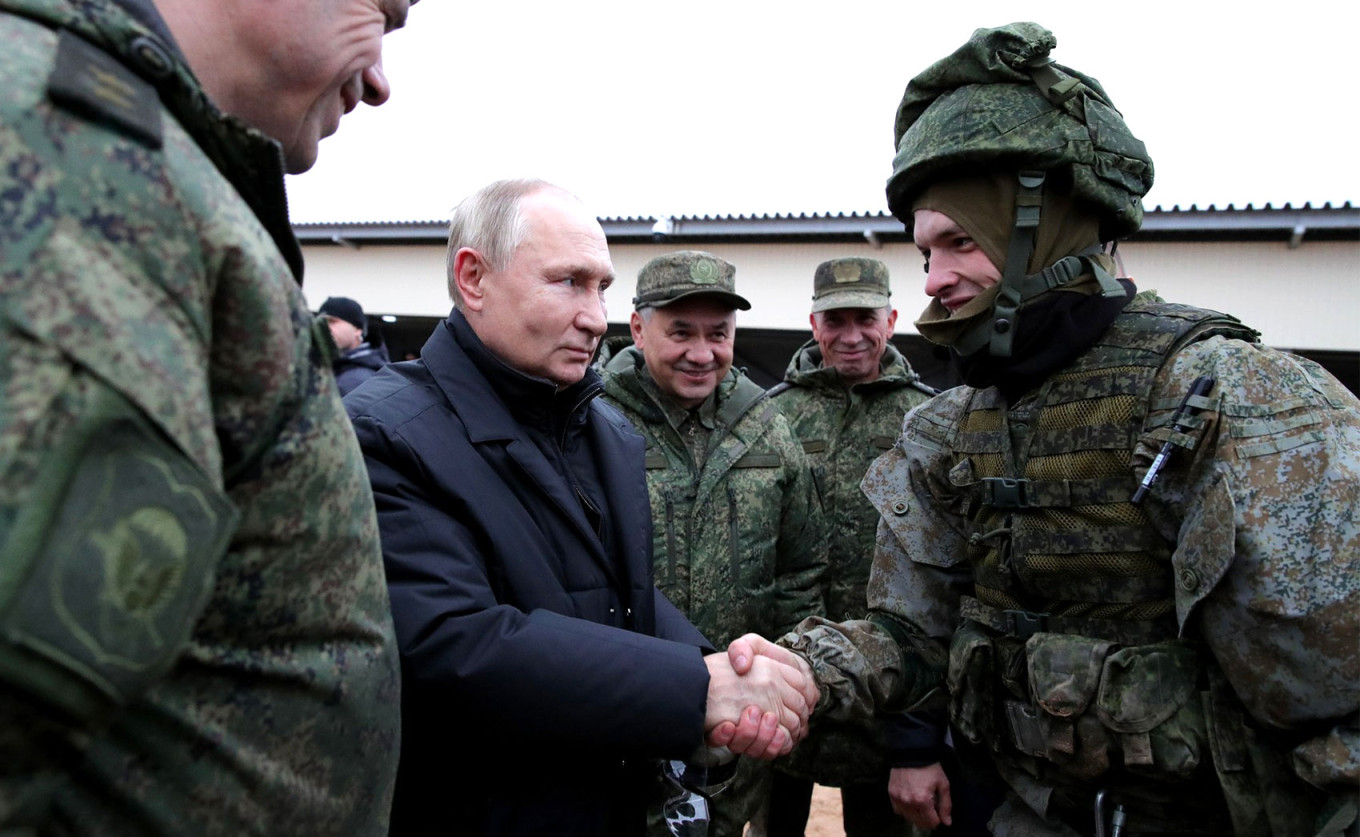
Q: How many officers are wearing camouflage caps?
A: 2